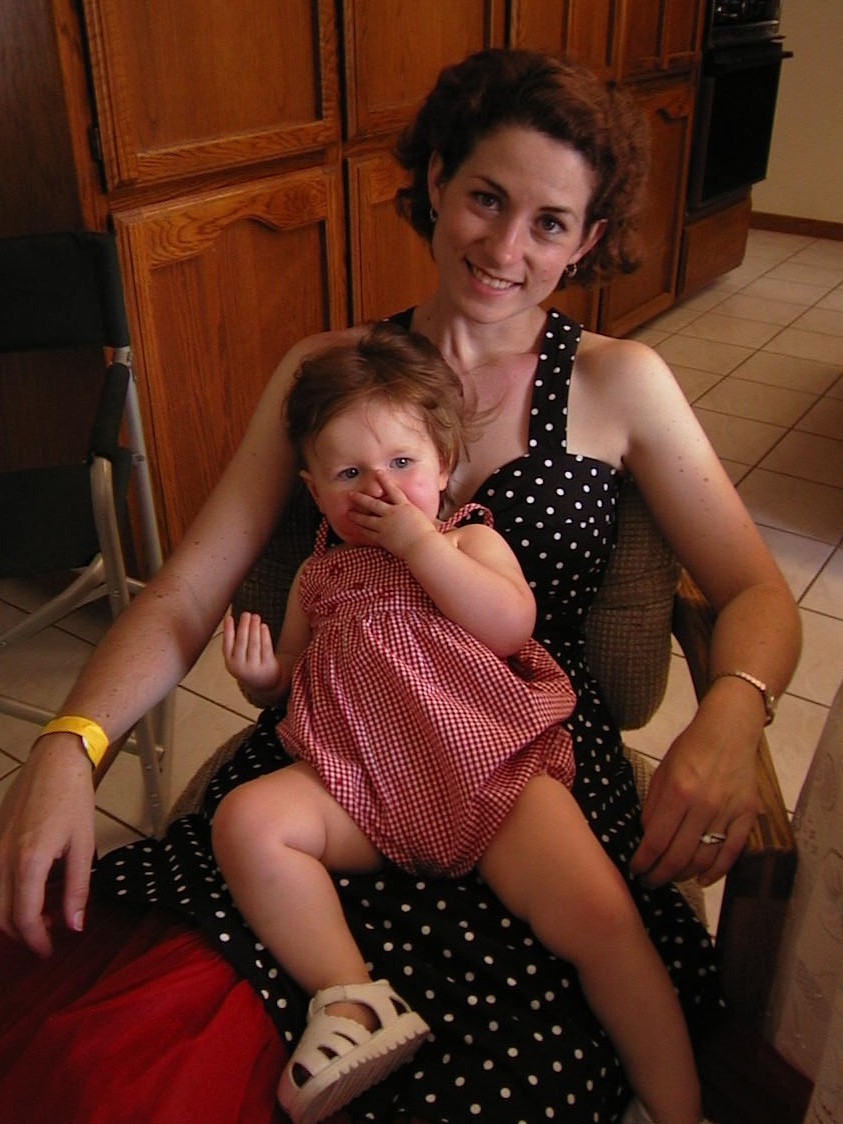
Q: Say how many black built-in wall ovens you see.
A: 1